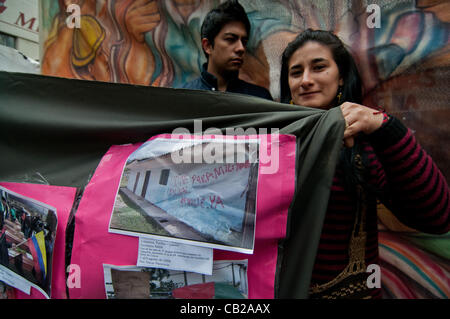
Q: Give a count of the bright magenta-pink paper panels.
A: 2